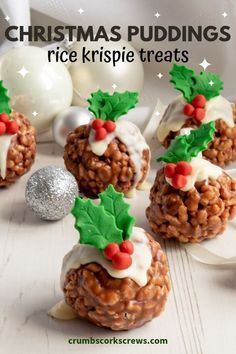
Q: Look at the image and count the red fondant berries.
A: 15